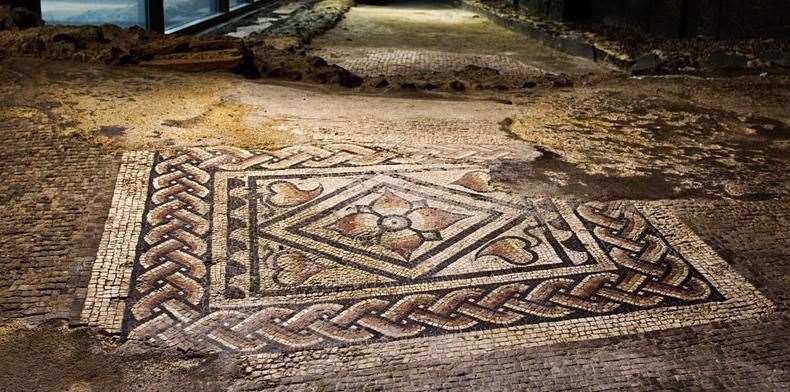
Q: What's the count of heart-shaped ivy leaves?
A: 4